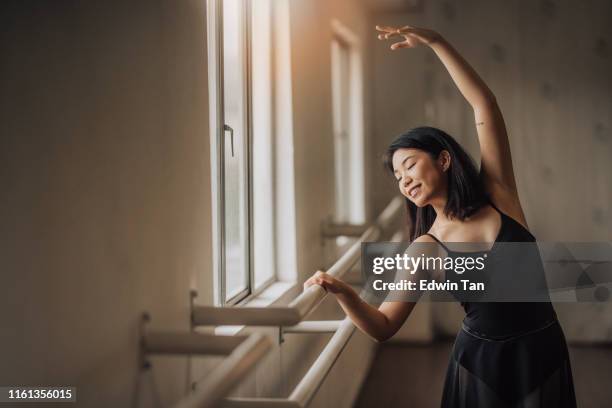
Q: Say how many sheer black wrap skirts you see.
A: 1